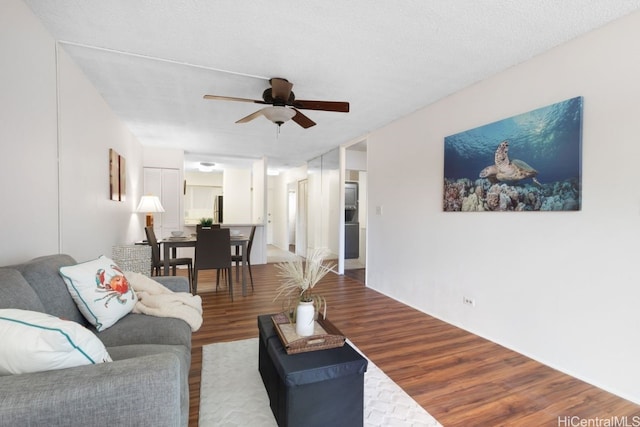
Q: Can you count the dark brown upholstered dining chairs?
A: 4